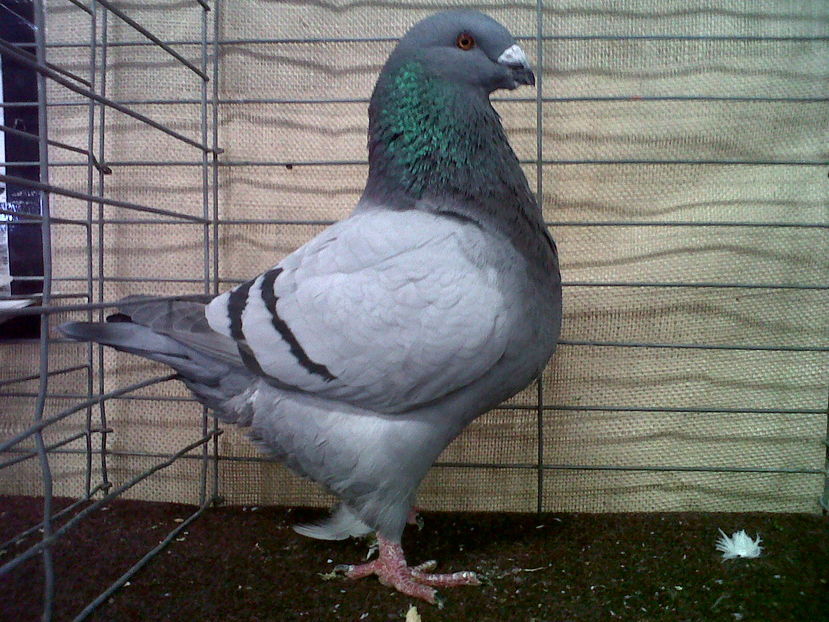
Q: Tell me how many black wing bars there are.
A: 2